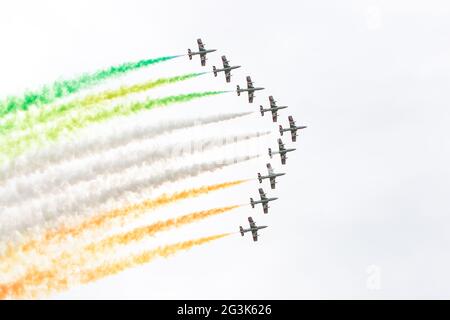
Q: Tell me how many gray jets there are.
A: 9